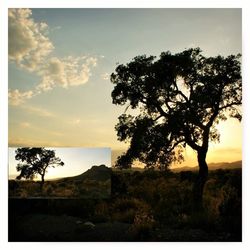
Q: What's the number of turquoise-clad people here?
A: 0